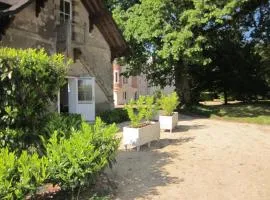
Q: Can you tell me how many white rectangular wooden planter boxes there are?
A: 2